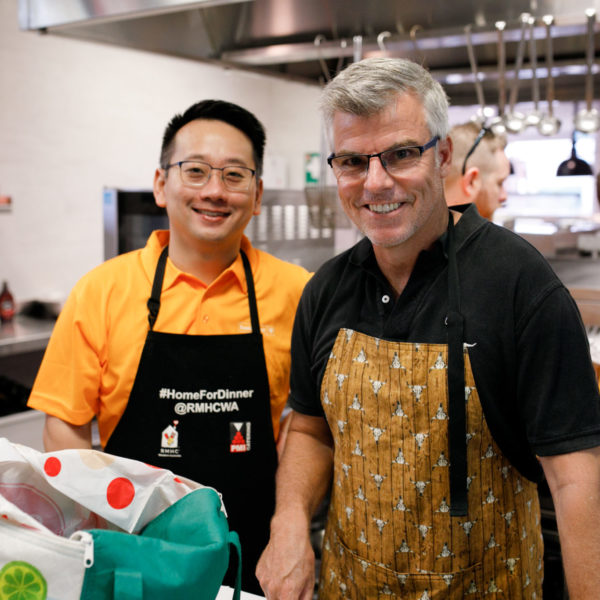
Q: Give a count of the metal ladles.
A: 6